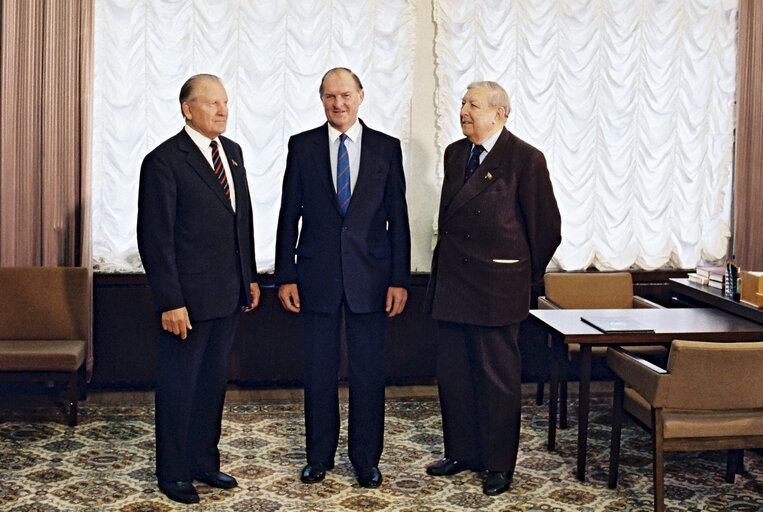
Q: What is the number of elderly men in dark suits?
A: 3